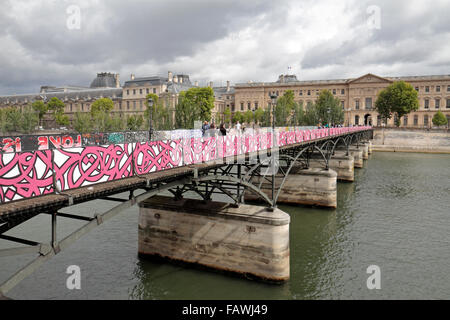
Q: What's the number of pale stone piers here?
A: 6